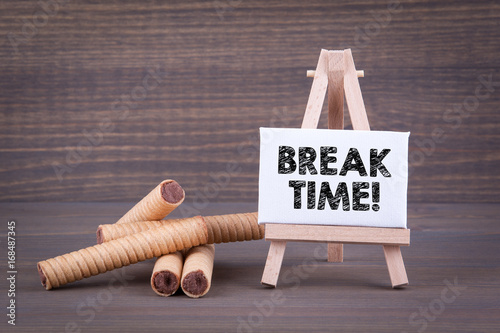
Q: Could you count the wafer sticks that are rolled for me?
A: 5